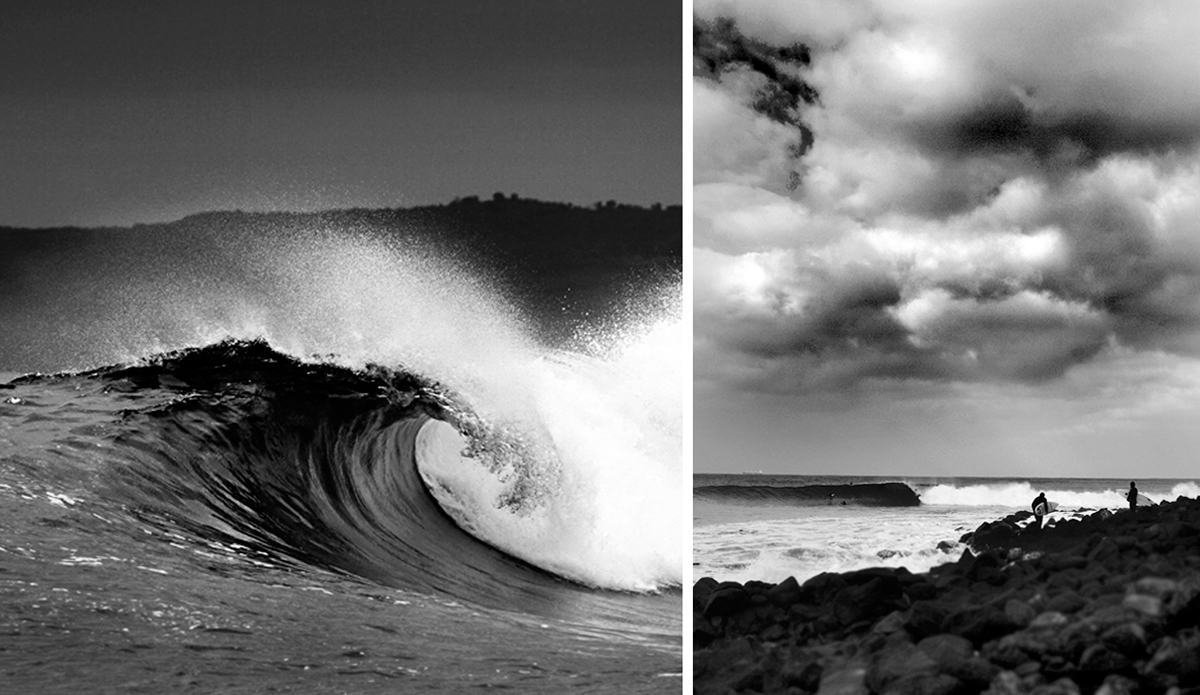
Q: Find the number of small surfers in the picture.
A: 2